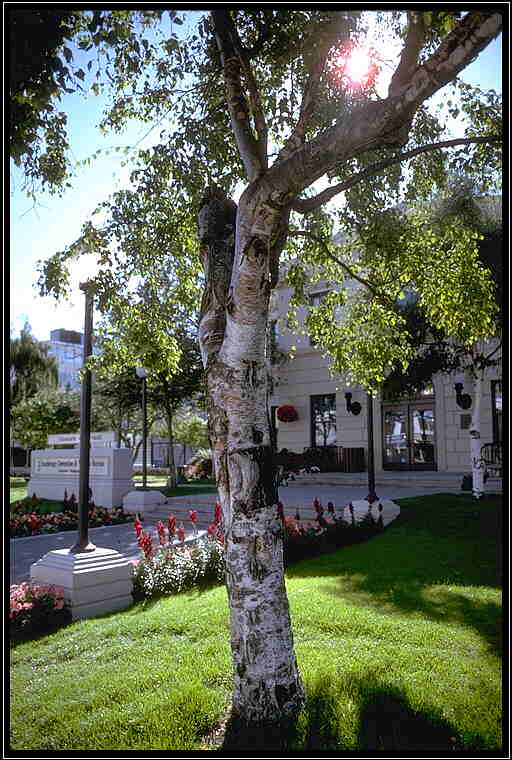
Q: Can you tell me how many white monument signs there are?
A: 1